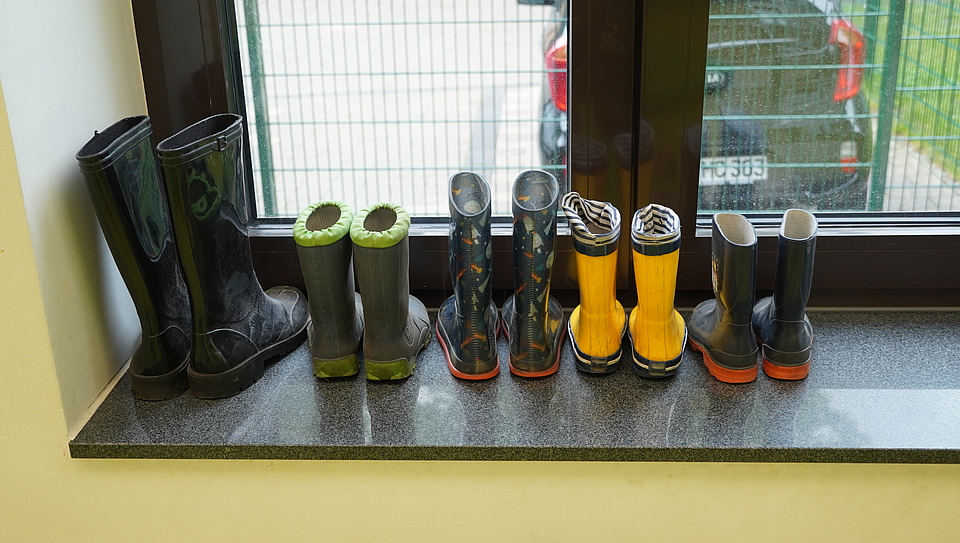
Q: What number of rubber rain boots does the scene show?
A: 10